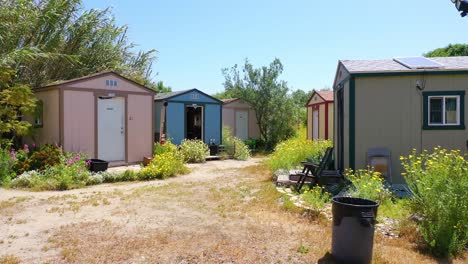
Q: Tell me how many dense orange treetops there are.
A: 0